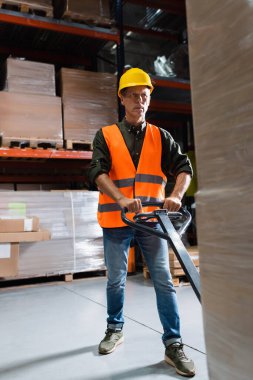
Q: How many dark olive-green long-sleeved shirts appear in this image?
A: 1